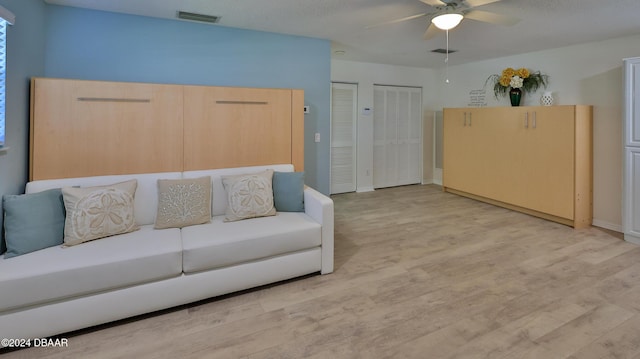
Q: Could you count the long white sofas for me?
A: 1